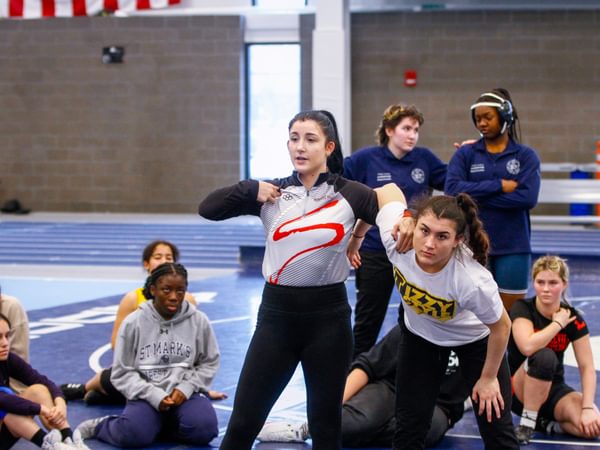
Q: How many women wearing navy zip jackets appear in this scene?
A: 2